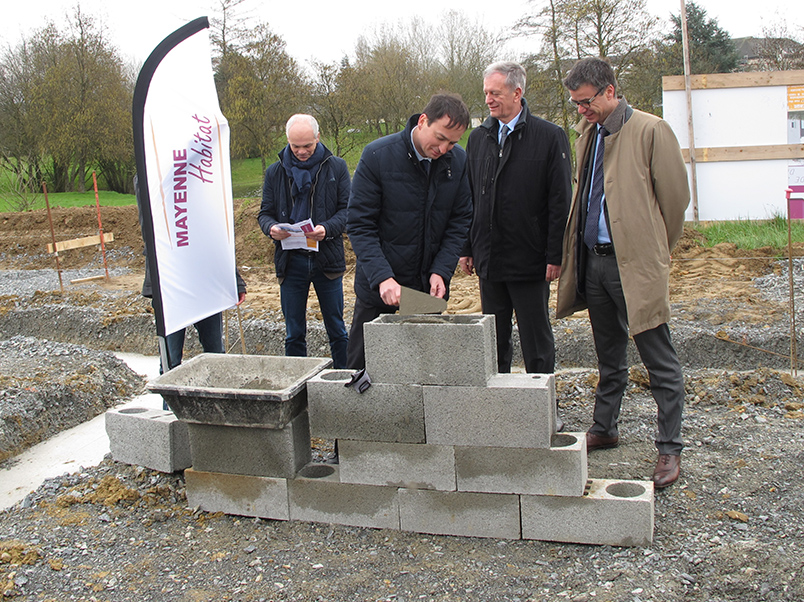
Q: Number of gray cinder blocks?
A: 11